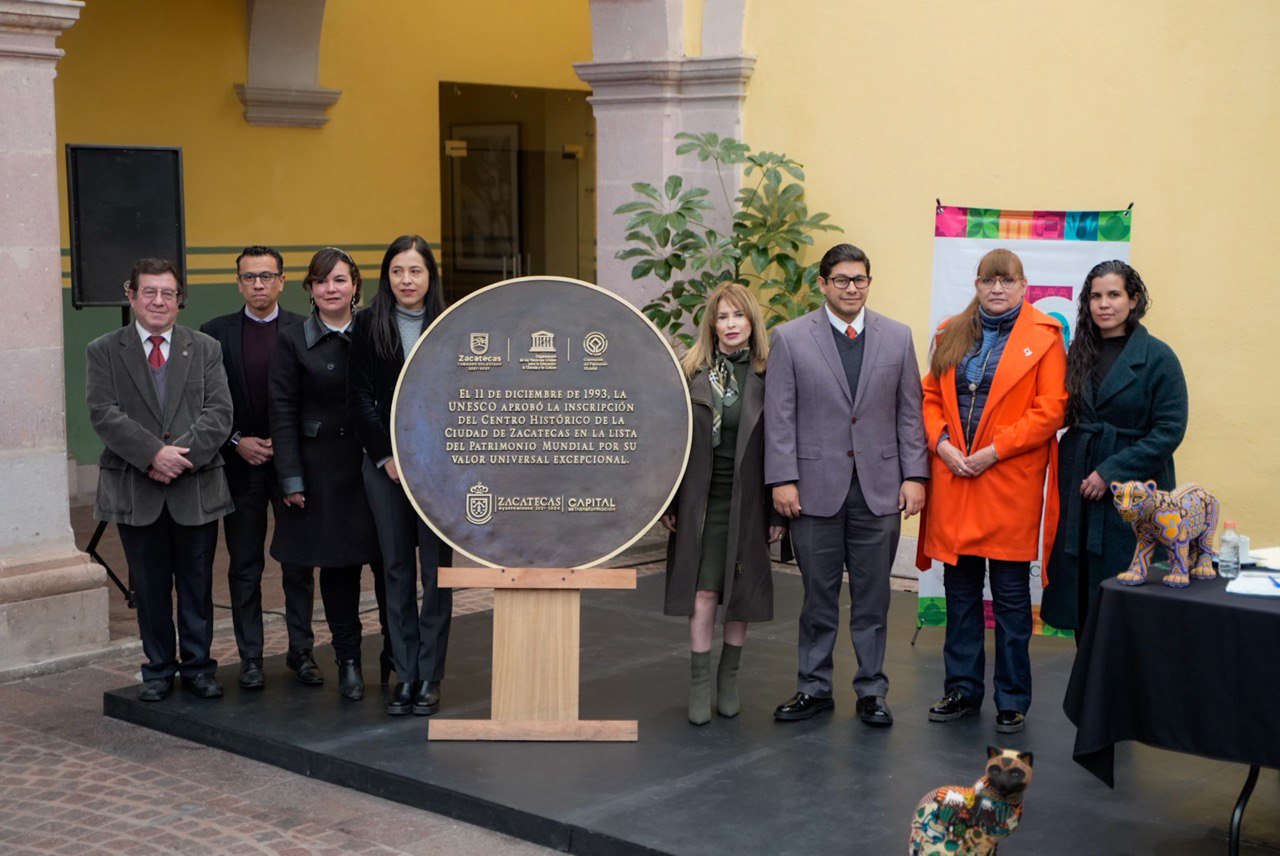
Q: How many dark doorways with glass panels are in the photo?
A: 1